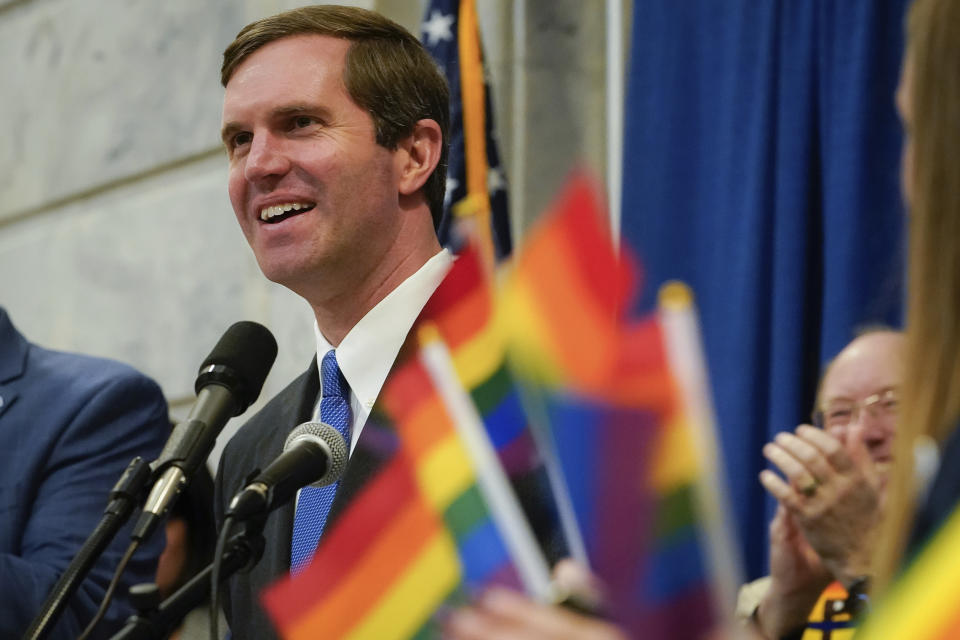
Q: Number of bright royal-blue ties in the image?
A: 1